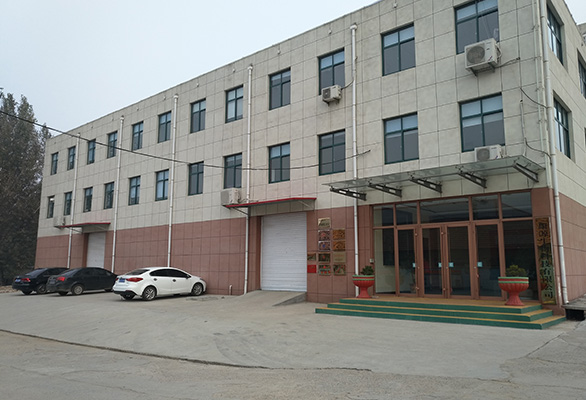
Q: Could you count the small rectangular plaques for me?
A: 11